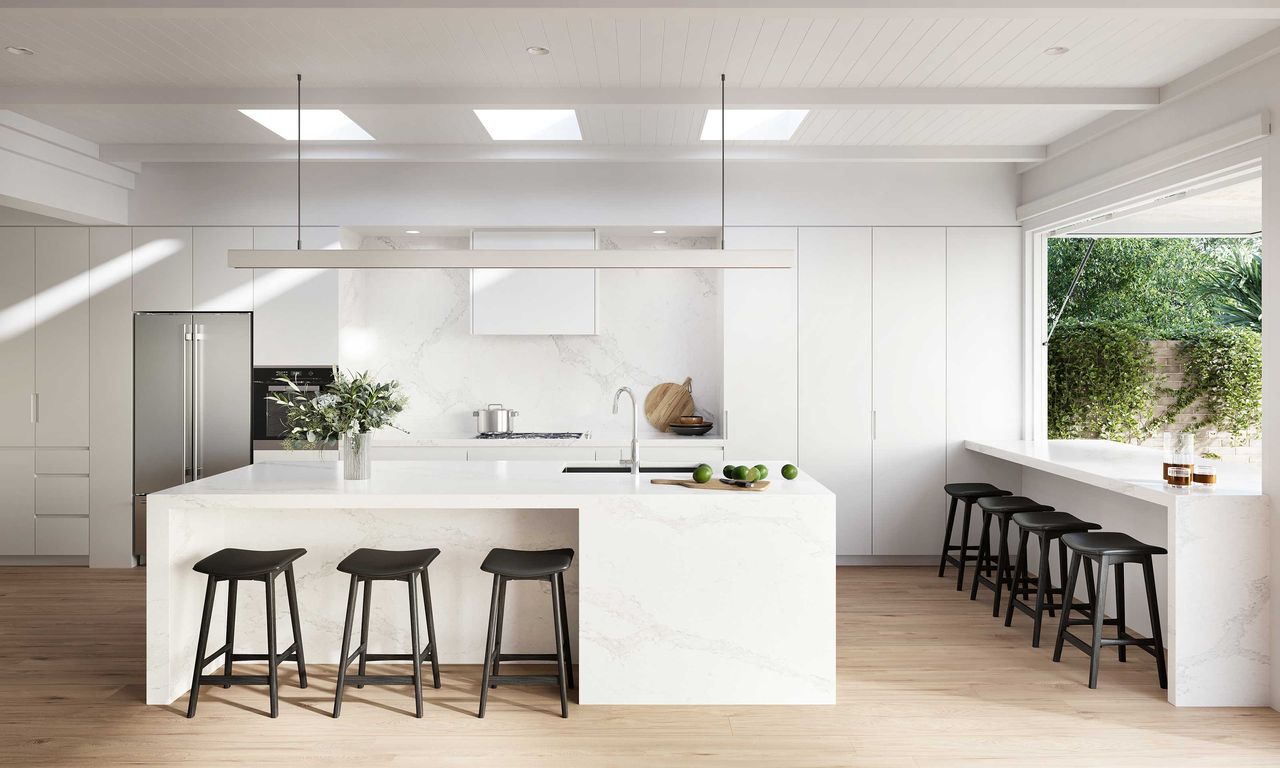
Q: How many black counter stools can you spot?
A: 7